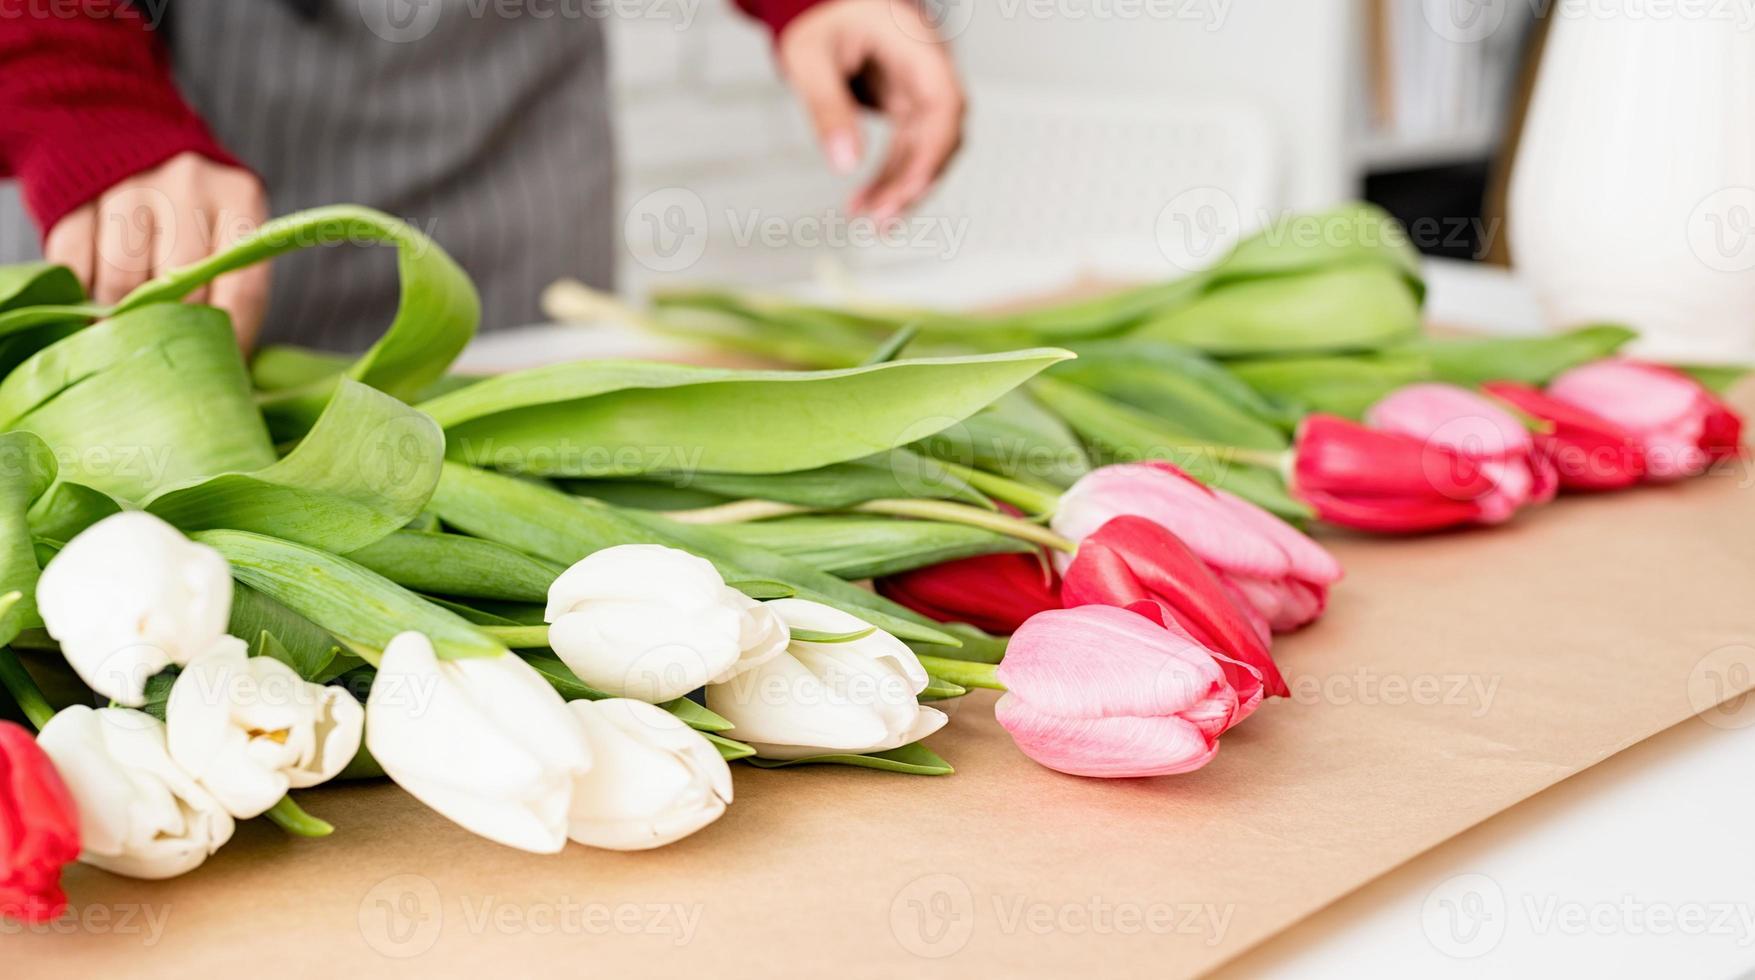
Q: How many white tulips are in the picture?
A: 7